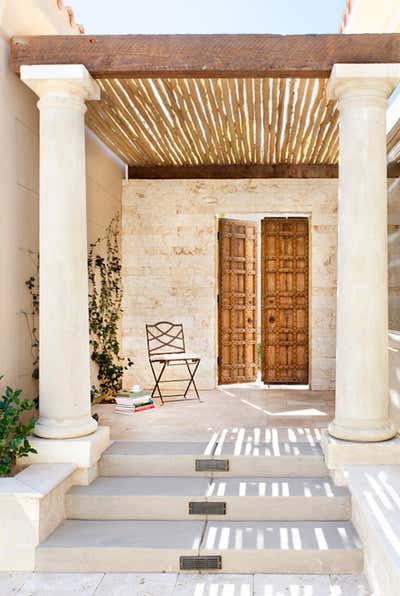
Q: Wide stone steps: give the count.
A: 3